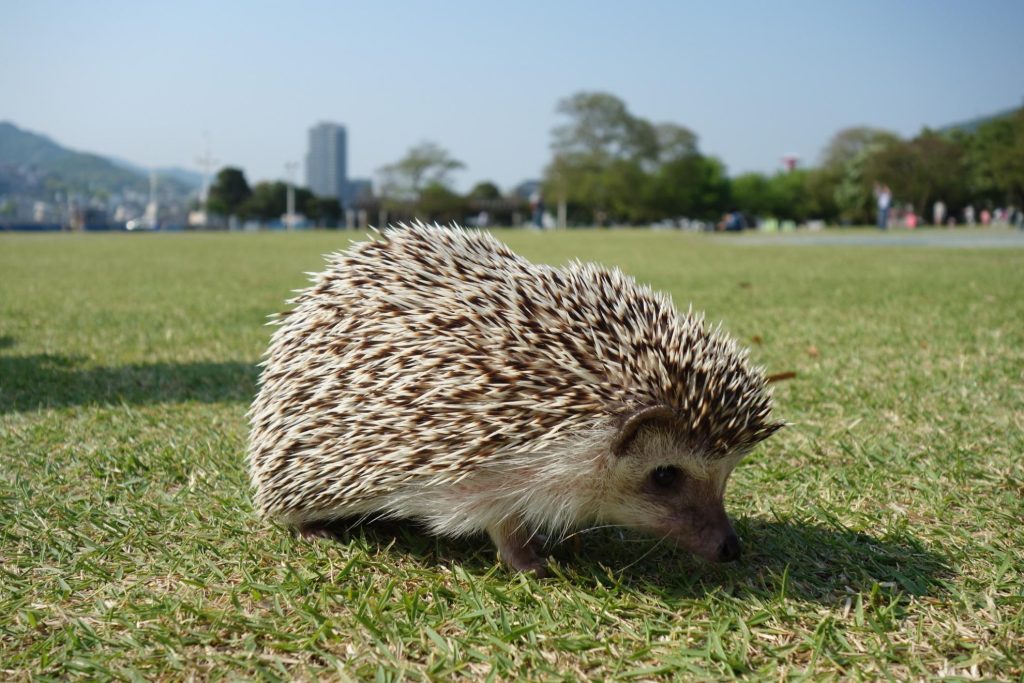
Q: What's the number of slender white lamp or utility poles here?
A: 3